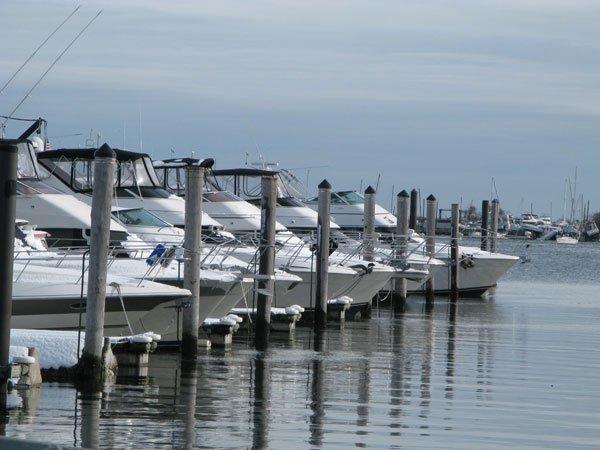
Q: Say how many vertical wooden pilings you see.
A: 12